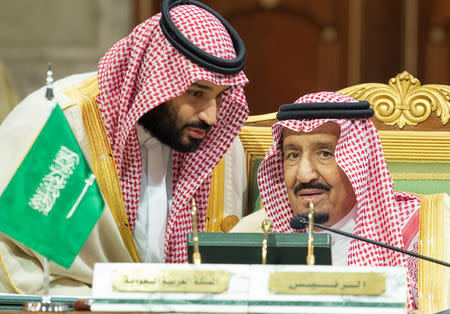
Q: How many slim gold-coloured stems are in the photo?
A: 3